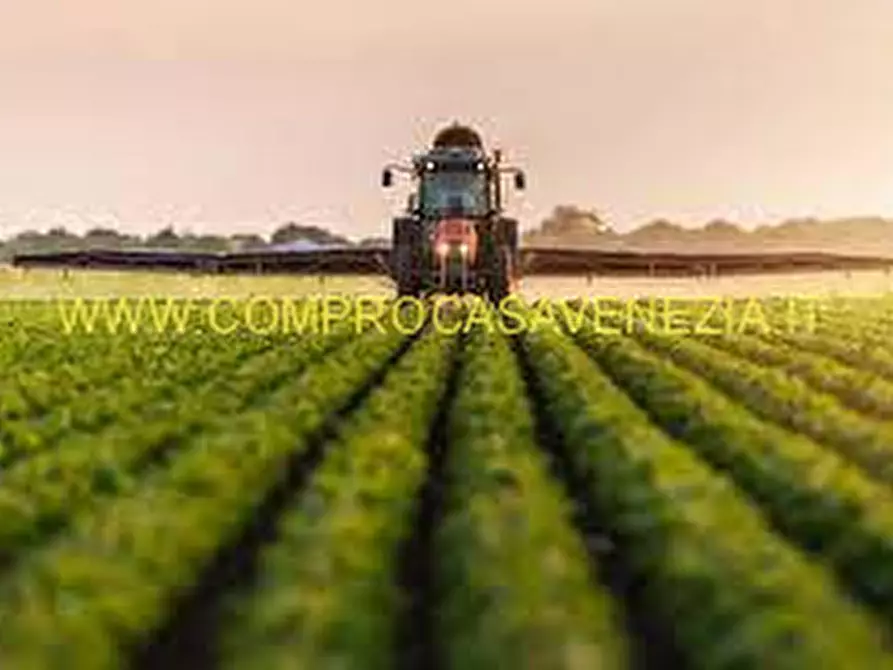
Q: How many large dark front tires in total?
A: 2